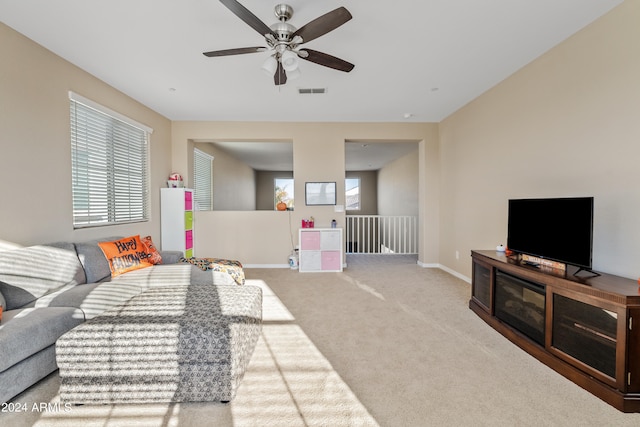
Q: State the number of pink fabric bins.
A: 4